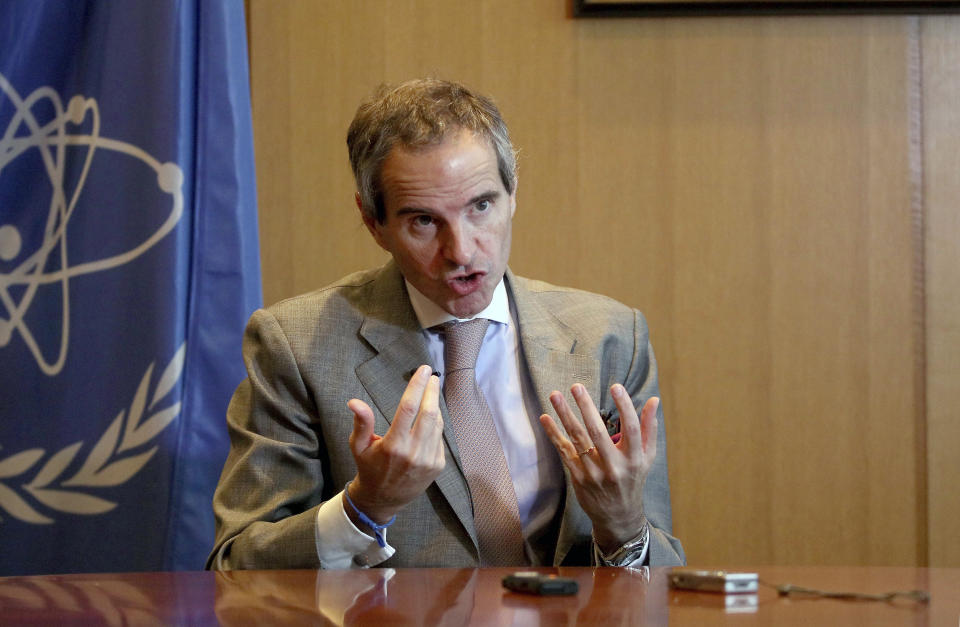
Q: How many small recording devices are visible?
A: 2